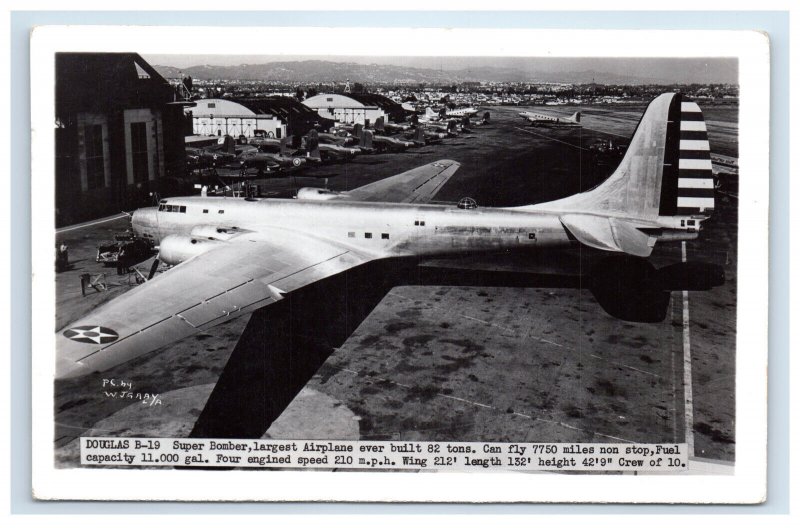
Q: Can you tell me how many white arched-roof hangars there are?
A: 2